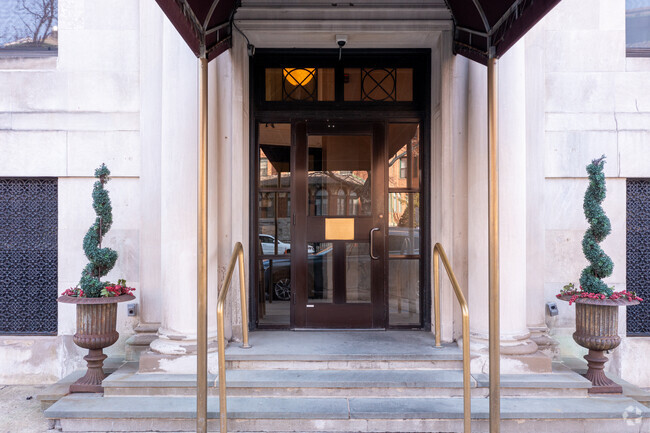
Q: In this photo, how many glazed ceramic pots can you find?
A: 0